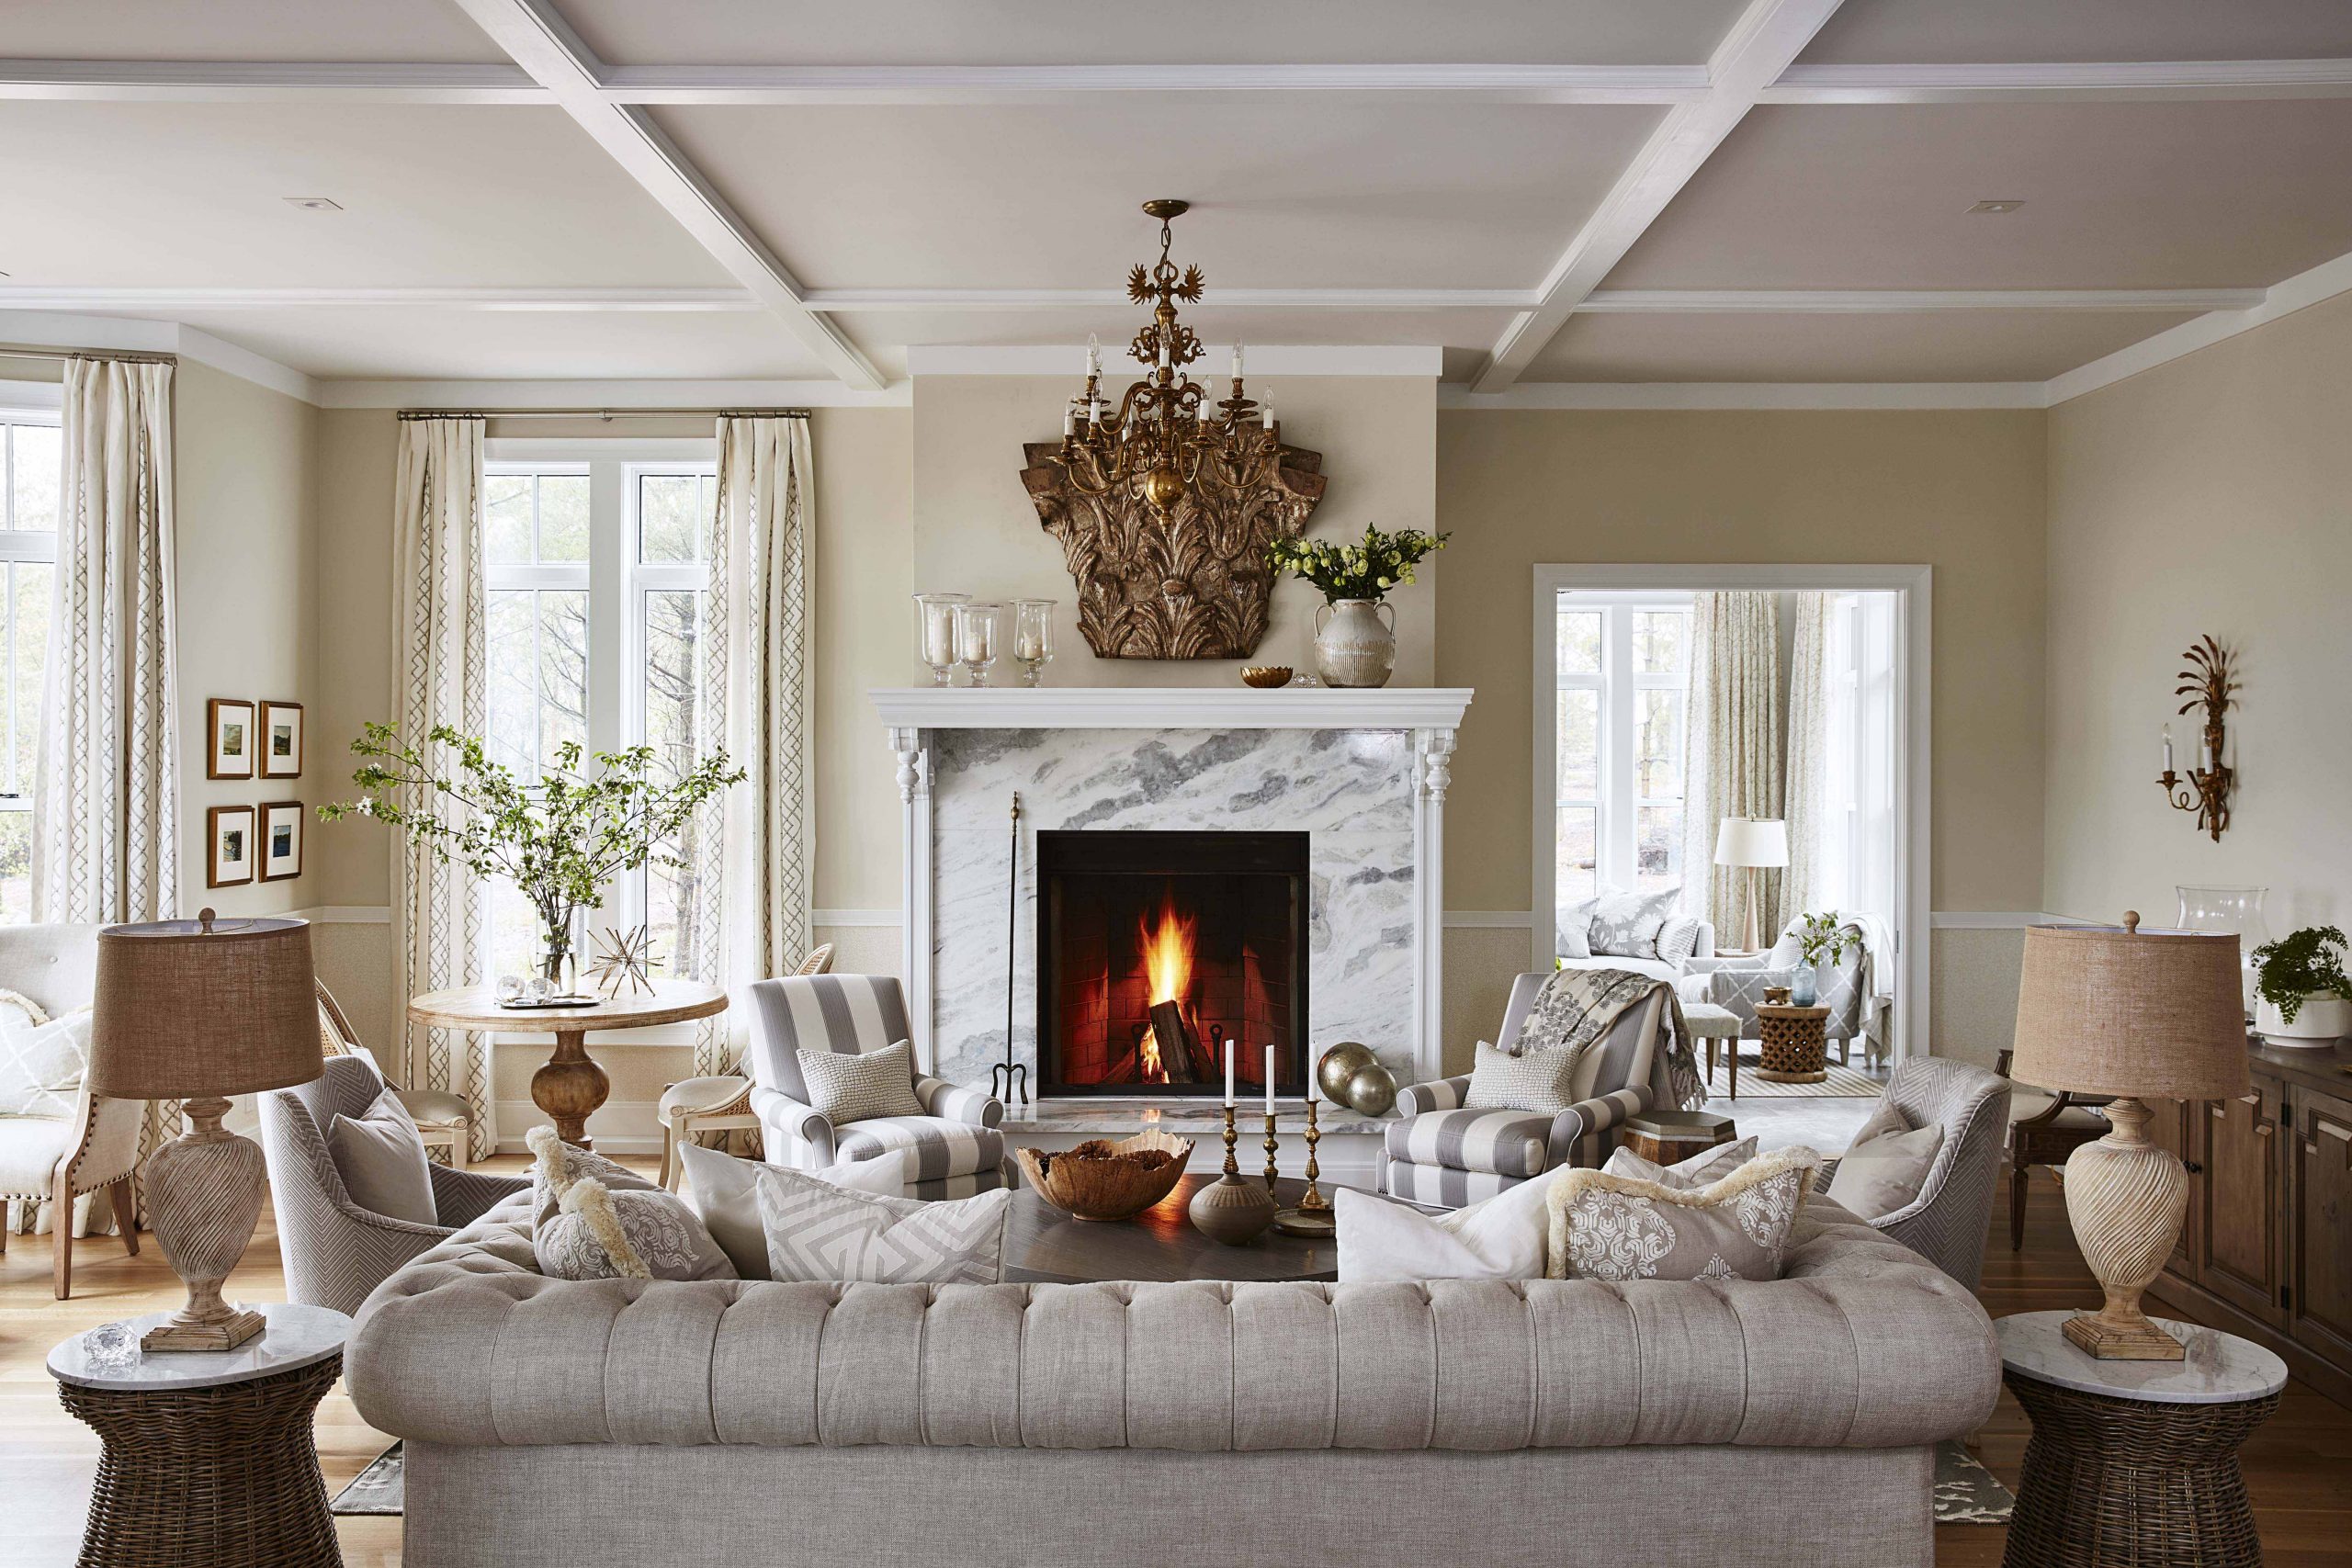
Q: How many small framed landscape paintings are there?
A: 4